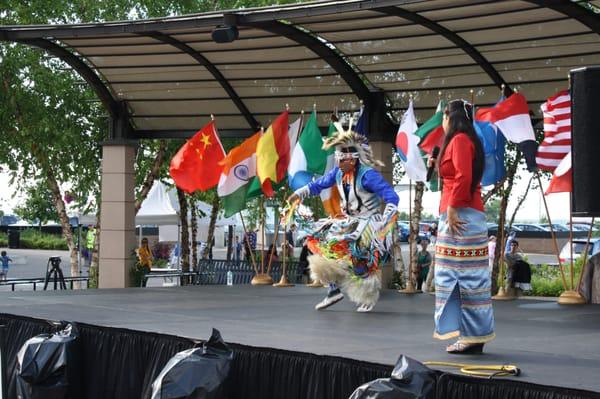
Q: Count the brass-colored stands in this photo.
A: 6